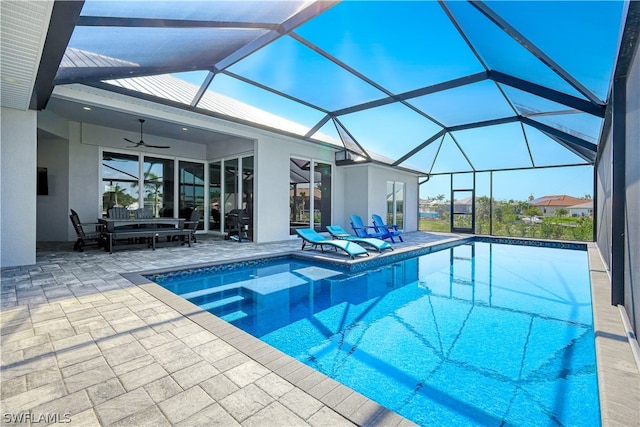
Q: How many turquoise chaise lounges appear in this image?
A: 2